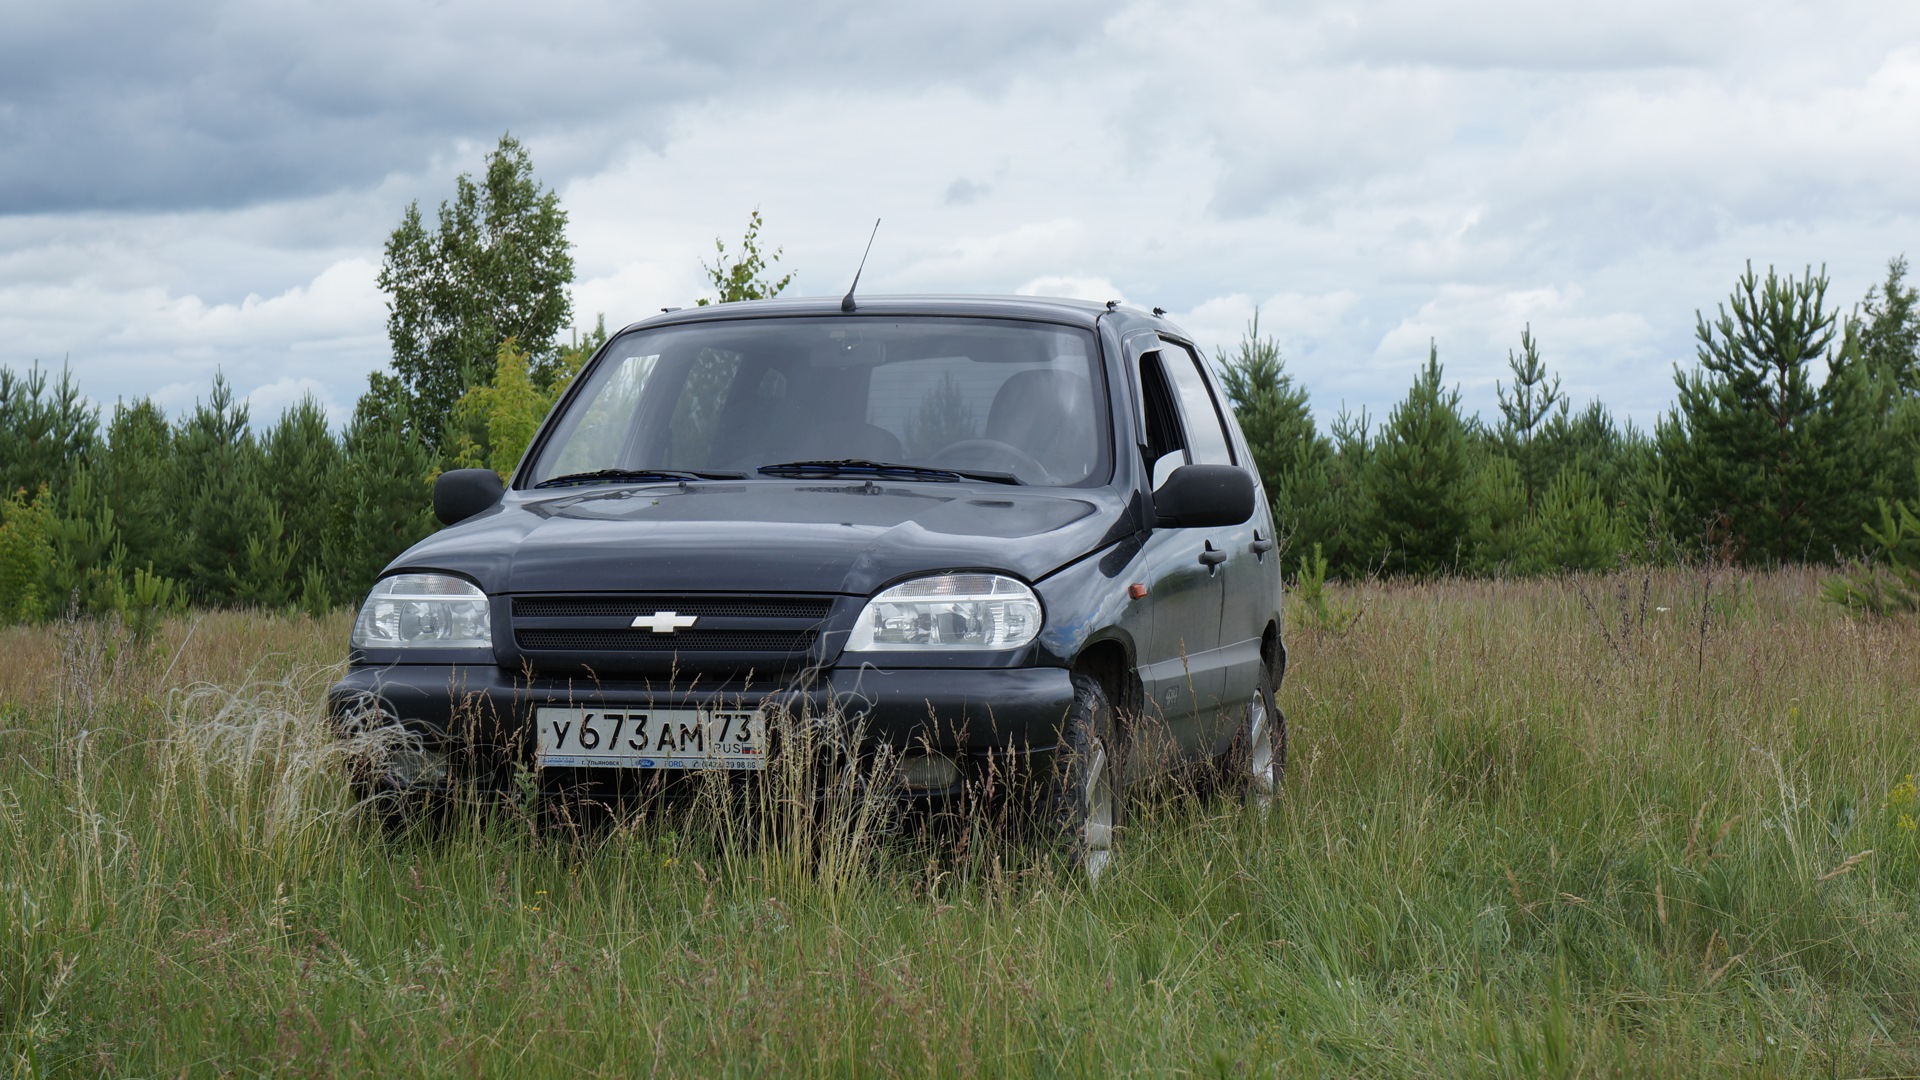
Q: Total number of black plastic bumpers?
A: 1